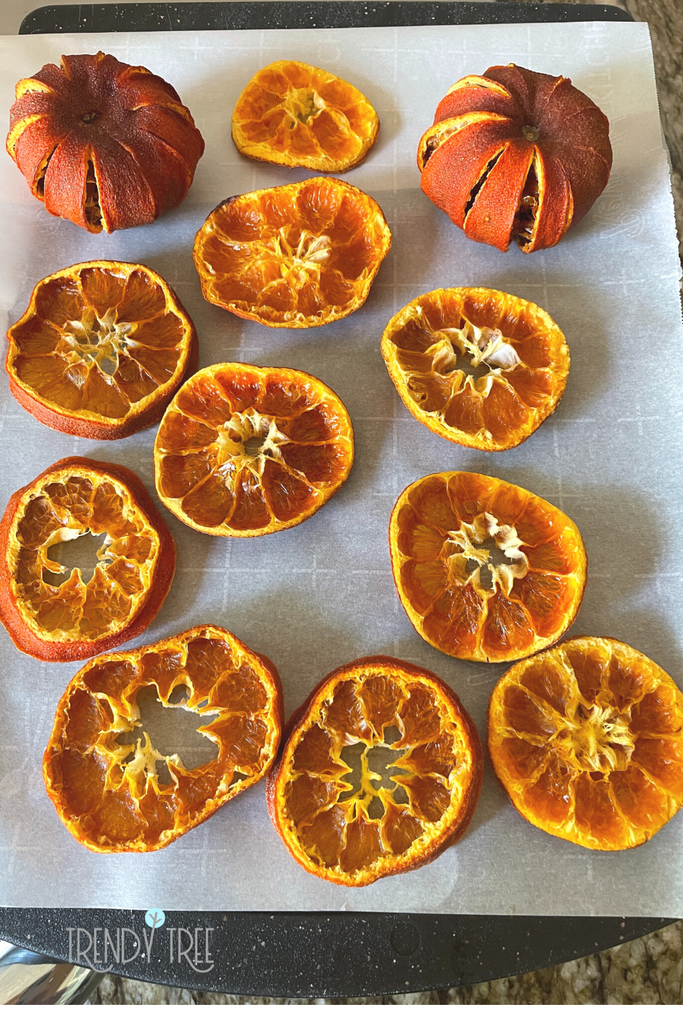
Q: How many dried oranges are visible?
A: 12